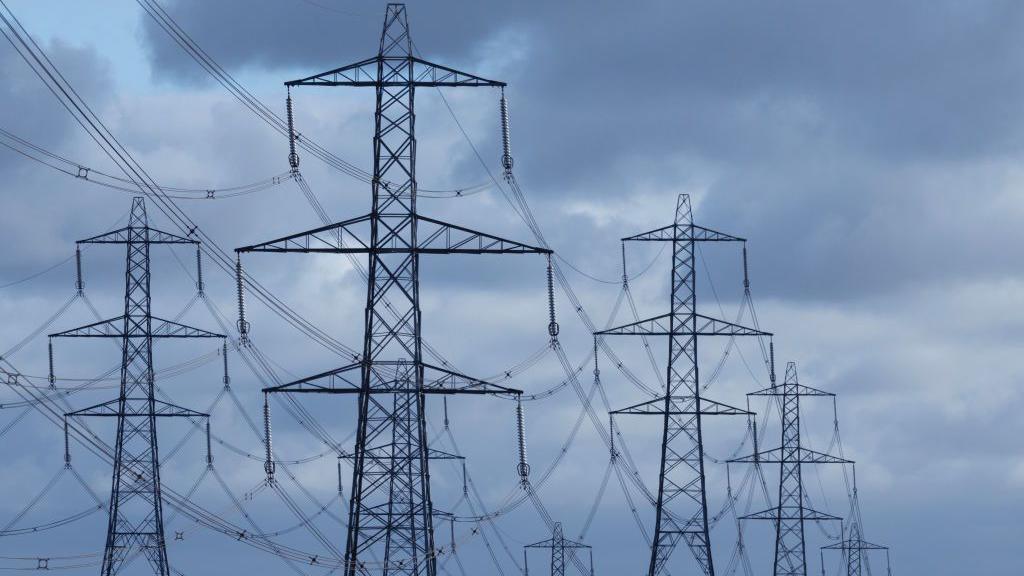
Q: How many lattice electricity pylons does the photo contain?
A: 7